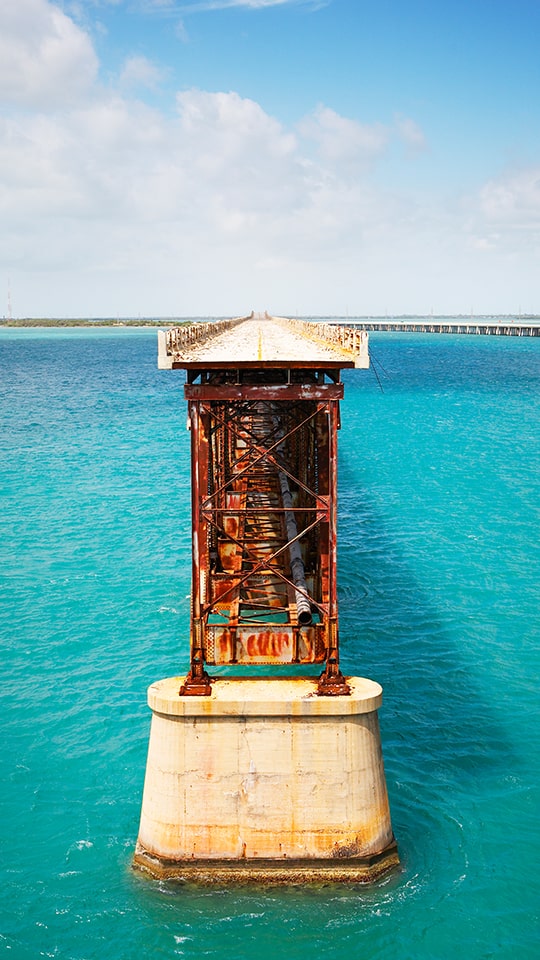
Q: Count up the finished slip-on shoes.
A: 0